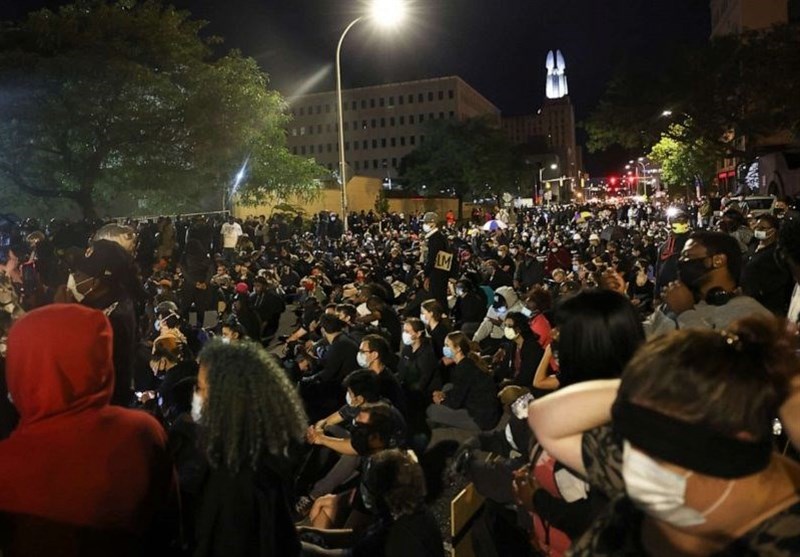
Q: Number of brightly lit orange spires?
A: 0